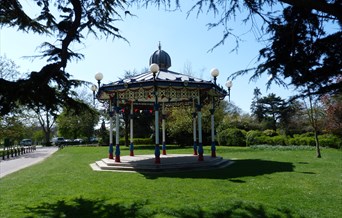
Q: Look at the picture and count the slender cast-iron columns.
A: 8